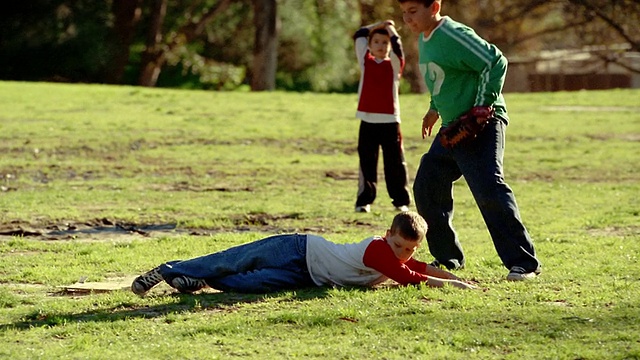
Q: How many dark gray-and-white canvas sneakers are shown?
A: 2